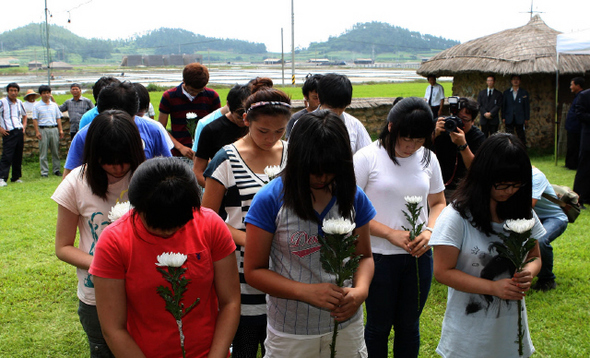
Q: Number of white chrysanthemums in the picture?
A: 7